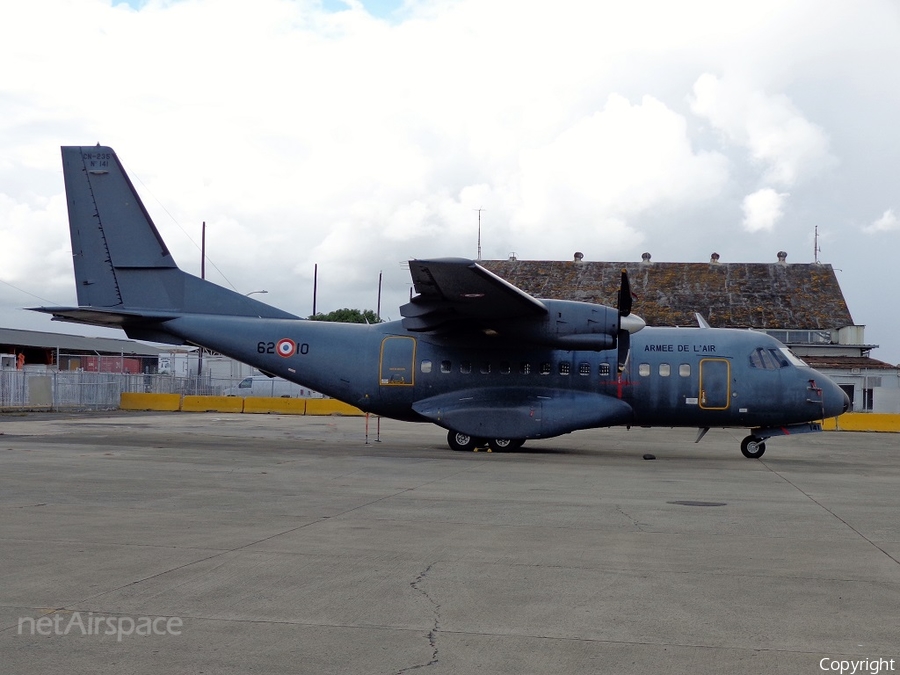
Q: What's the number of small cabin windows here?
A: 13